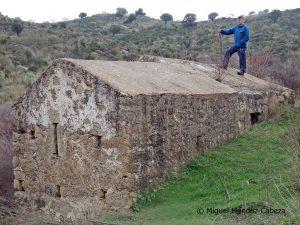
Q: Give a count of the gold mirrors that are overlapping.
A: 0